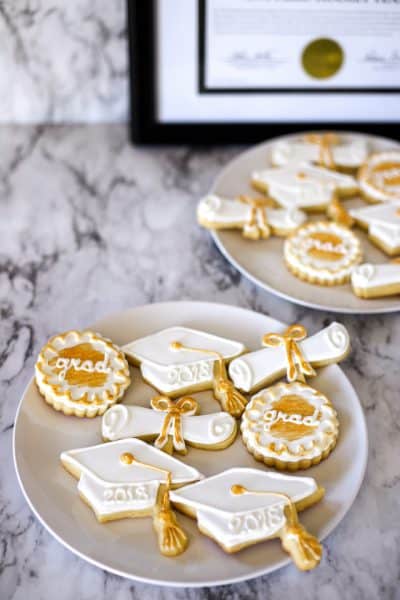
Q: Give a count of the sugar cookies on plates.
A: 14